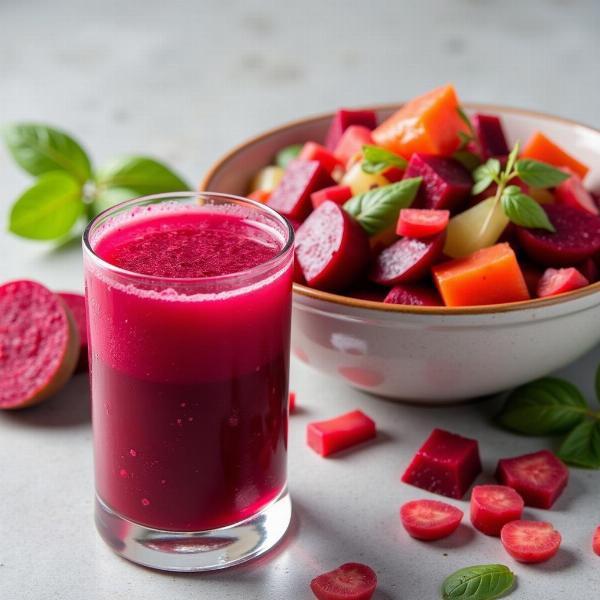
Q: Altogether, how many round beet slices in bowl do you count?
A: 3